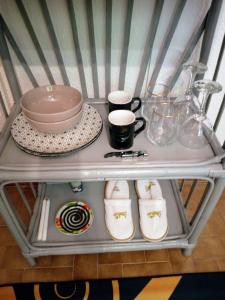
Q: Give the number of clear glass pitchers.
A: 0